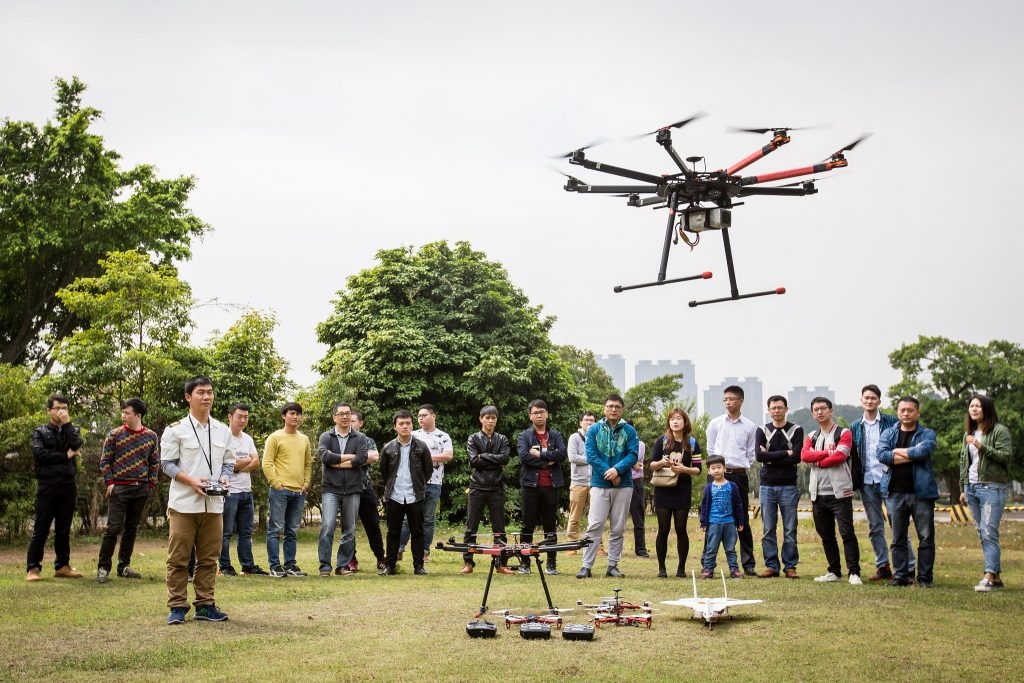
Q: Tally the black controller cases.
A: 3